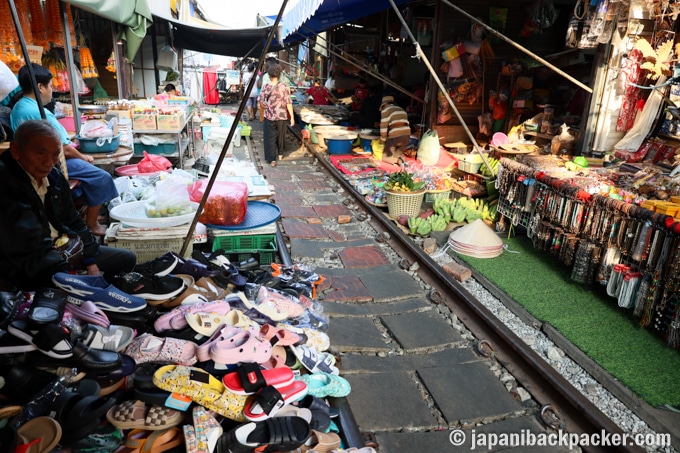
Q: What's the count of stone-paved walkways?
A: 1